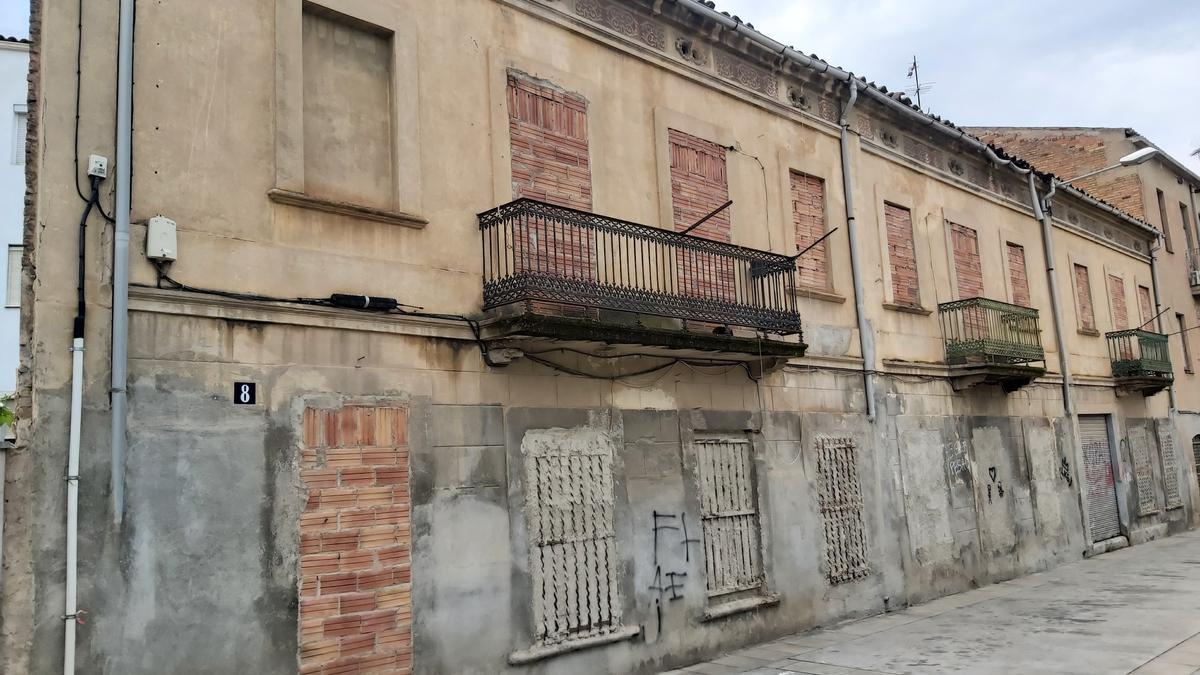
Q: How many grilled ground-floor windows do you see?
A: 5